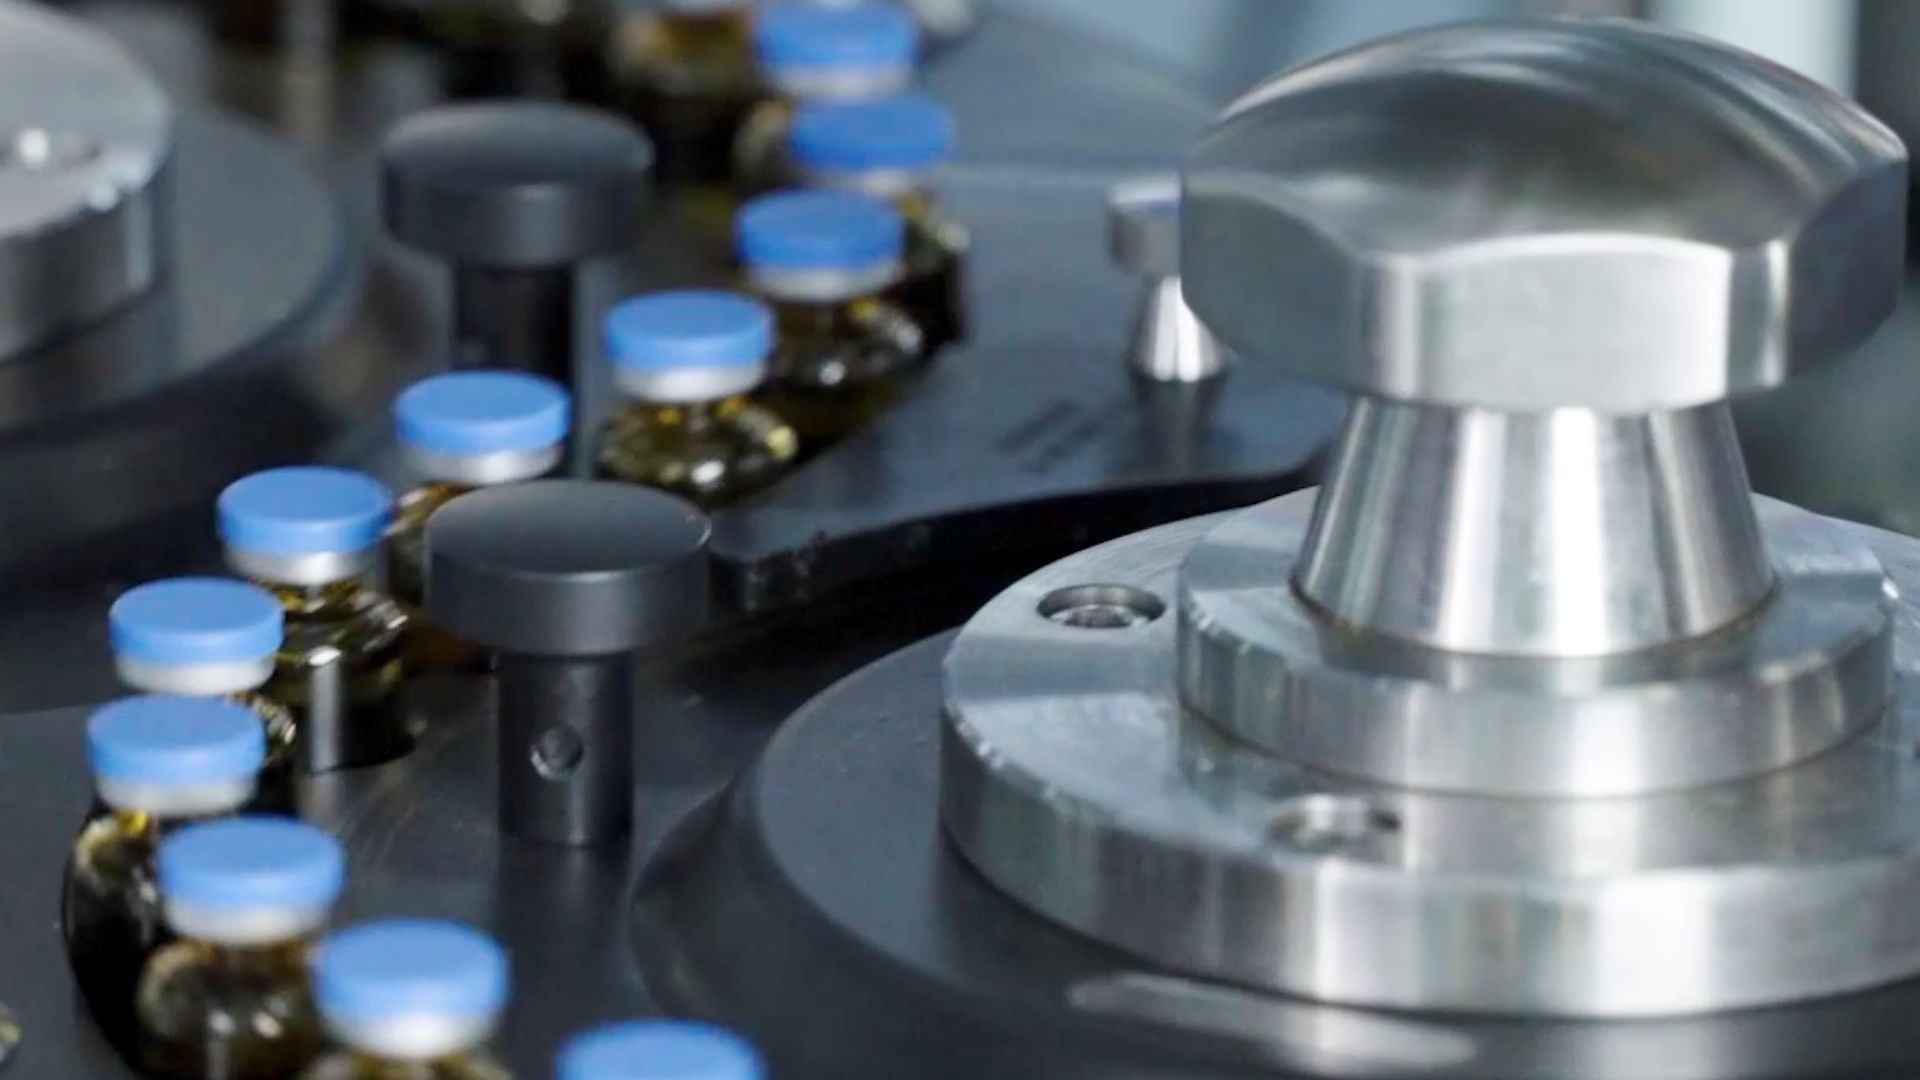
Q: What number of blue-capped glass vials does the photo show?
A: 11